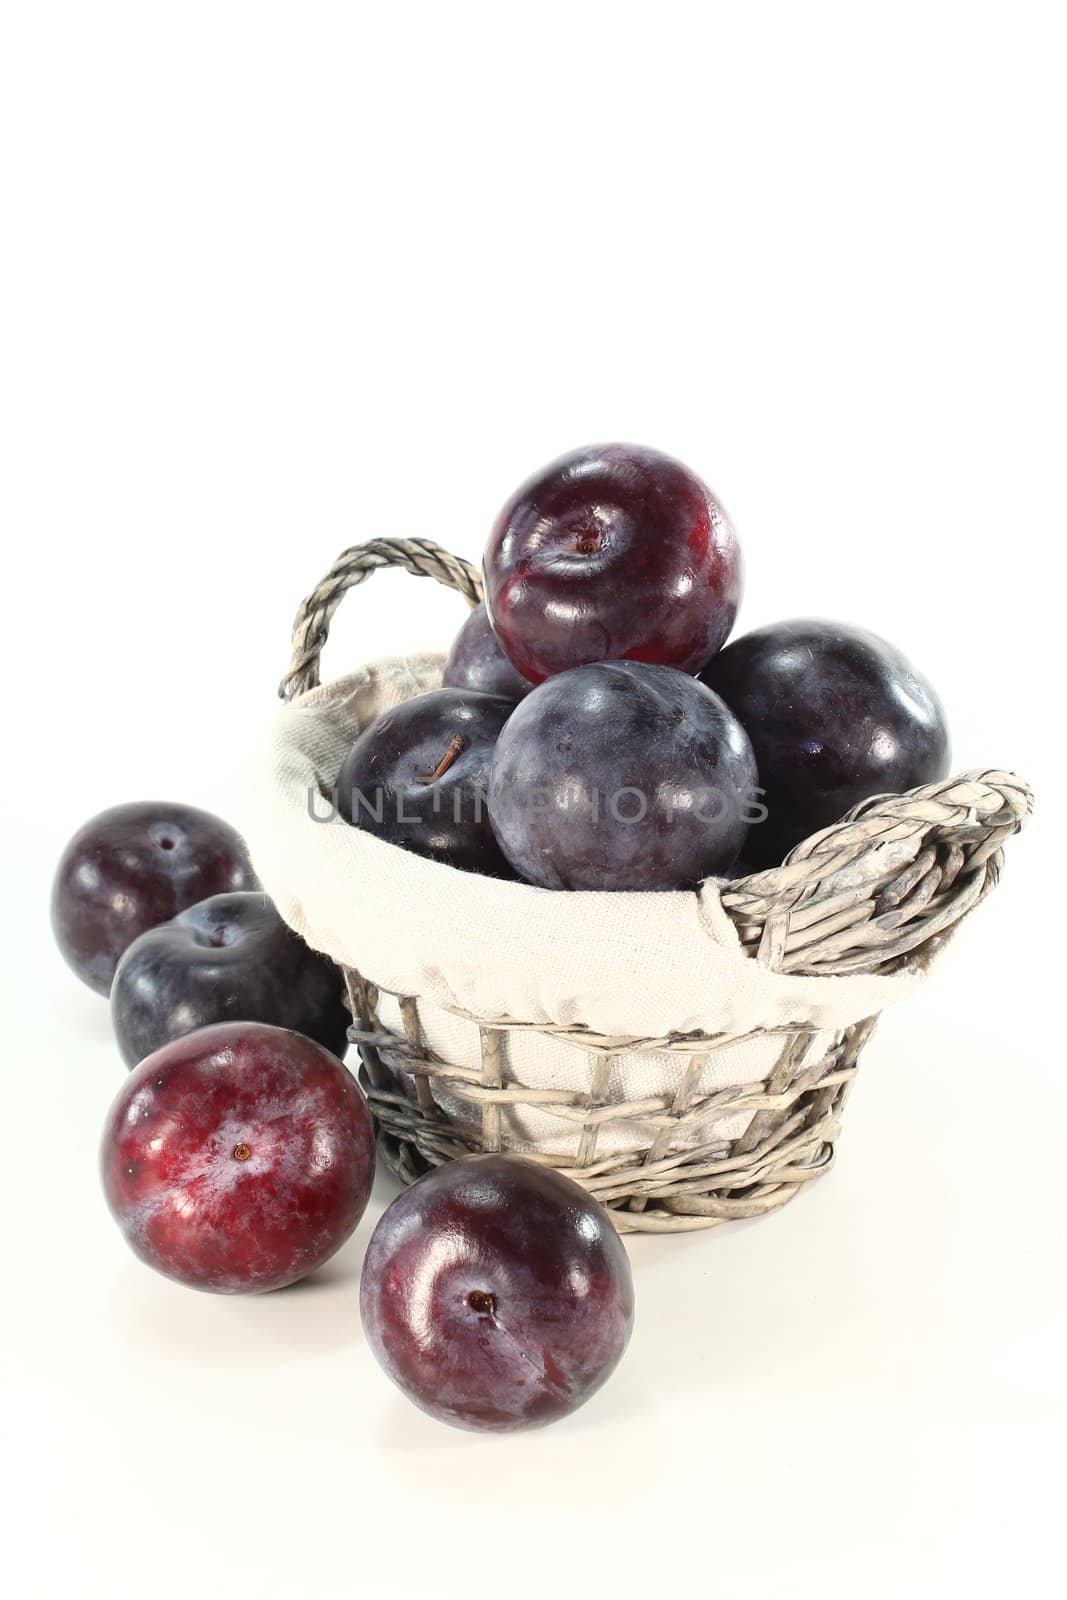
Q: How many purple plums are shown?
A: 9